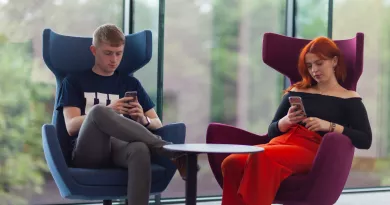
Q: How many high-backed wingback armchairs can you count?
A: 2